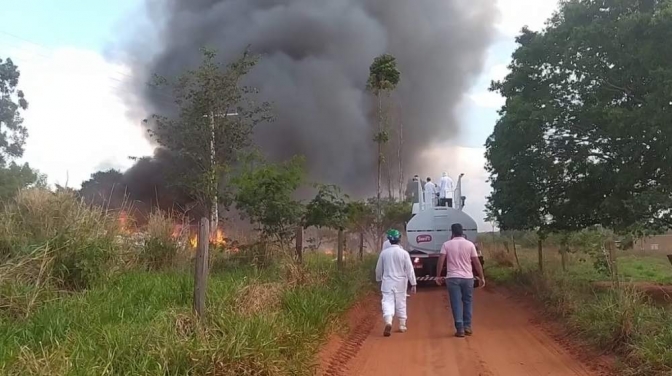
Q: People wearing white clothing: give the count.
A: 3